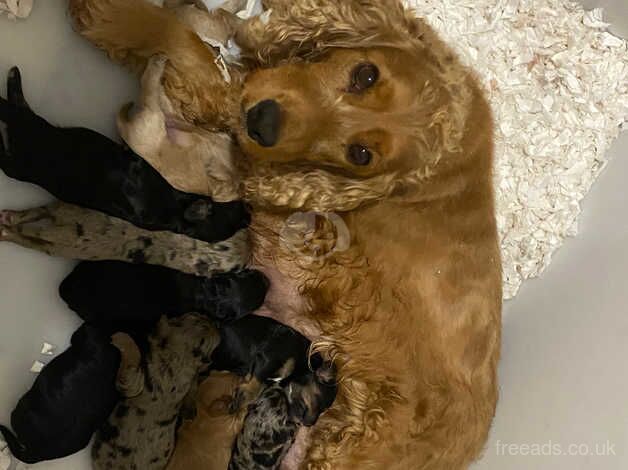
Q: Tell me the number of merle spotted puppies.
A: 3